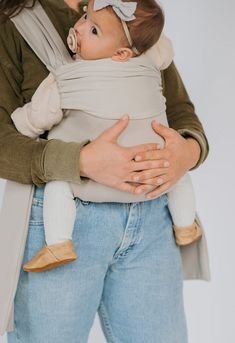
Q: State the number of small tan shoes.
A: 2